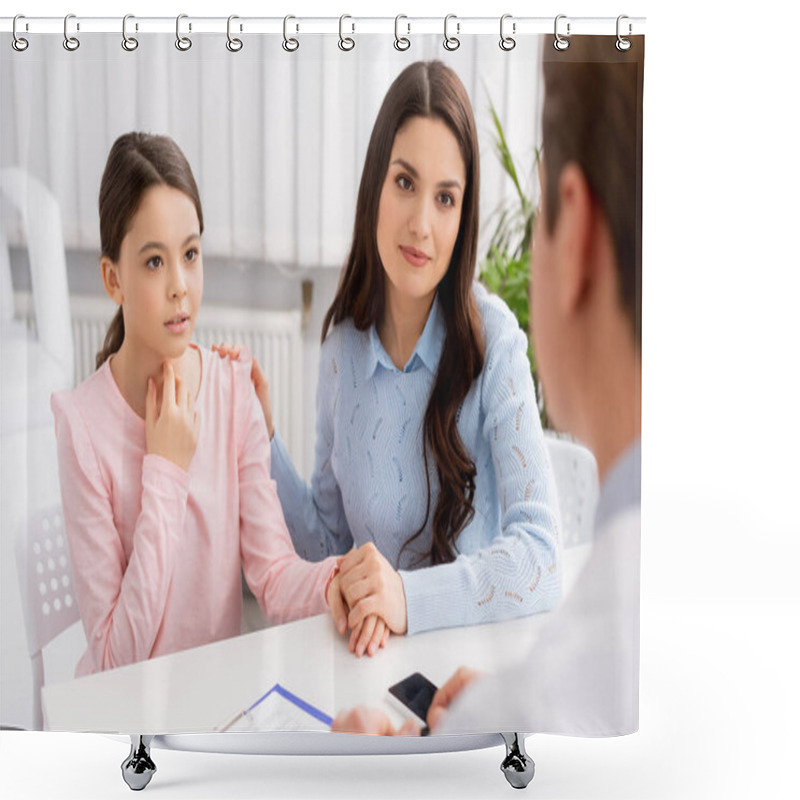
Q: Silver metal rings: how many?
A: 12